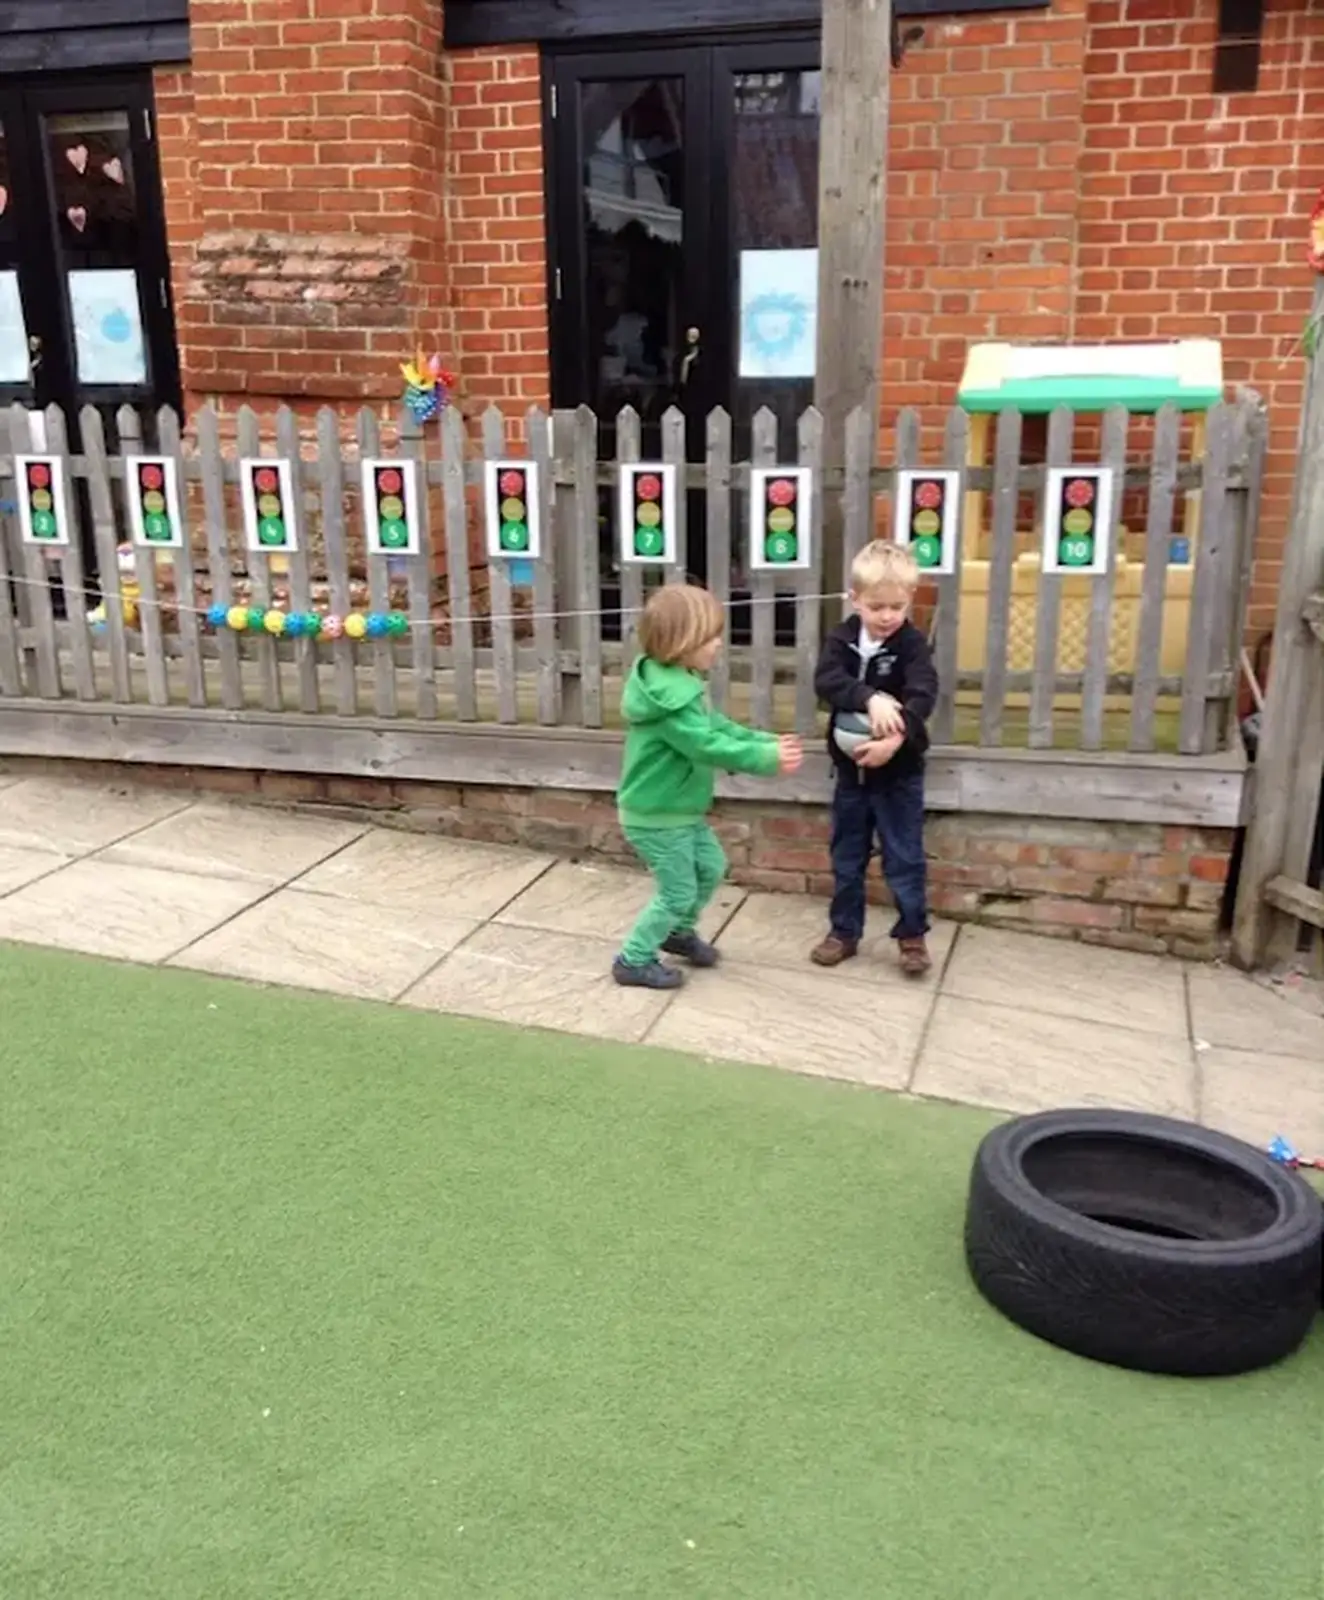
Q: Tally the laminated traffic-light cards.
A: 9